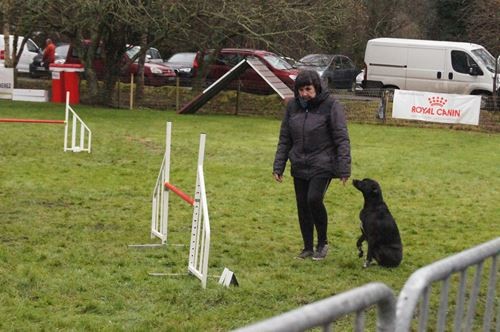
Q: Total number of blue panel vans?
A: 0